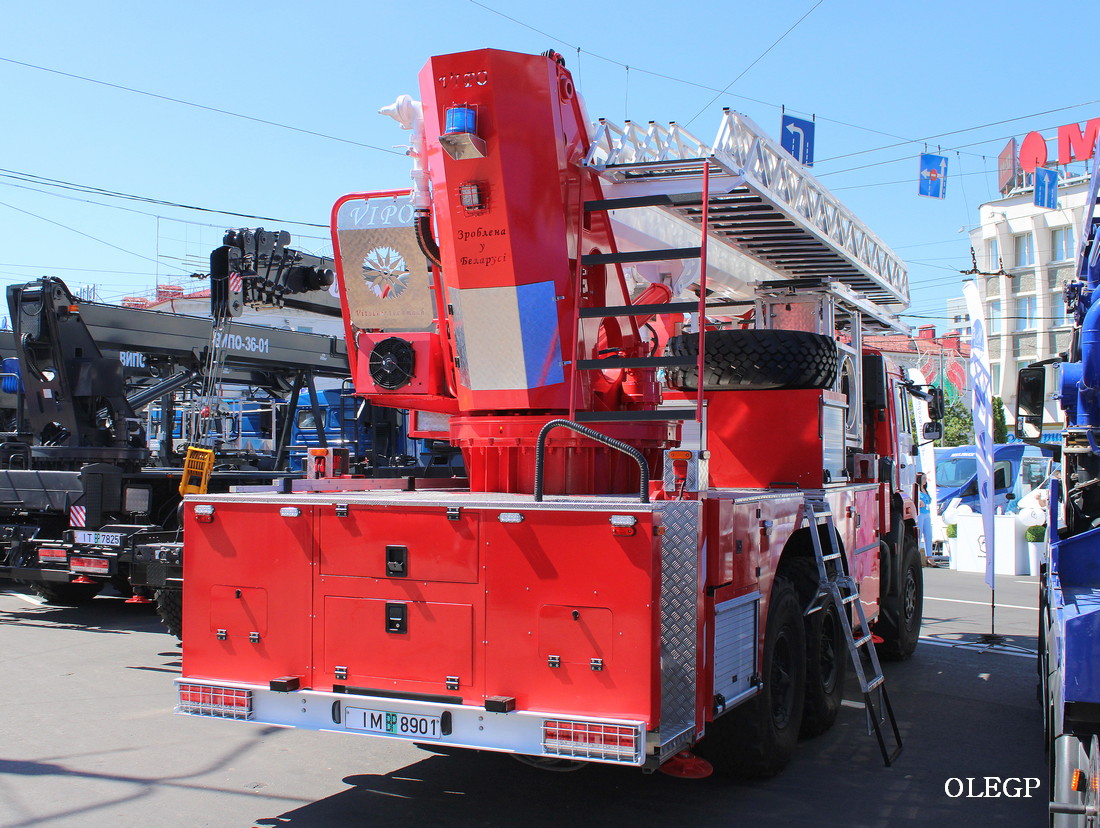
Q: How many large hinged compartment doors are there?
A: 2